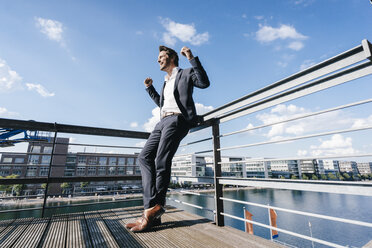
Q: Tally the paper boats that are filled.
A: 0